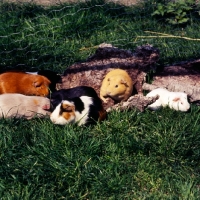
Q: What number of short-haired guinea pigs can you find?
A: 6